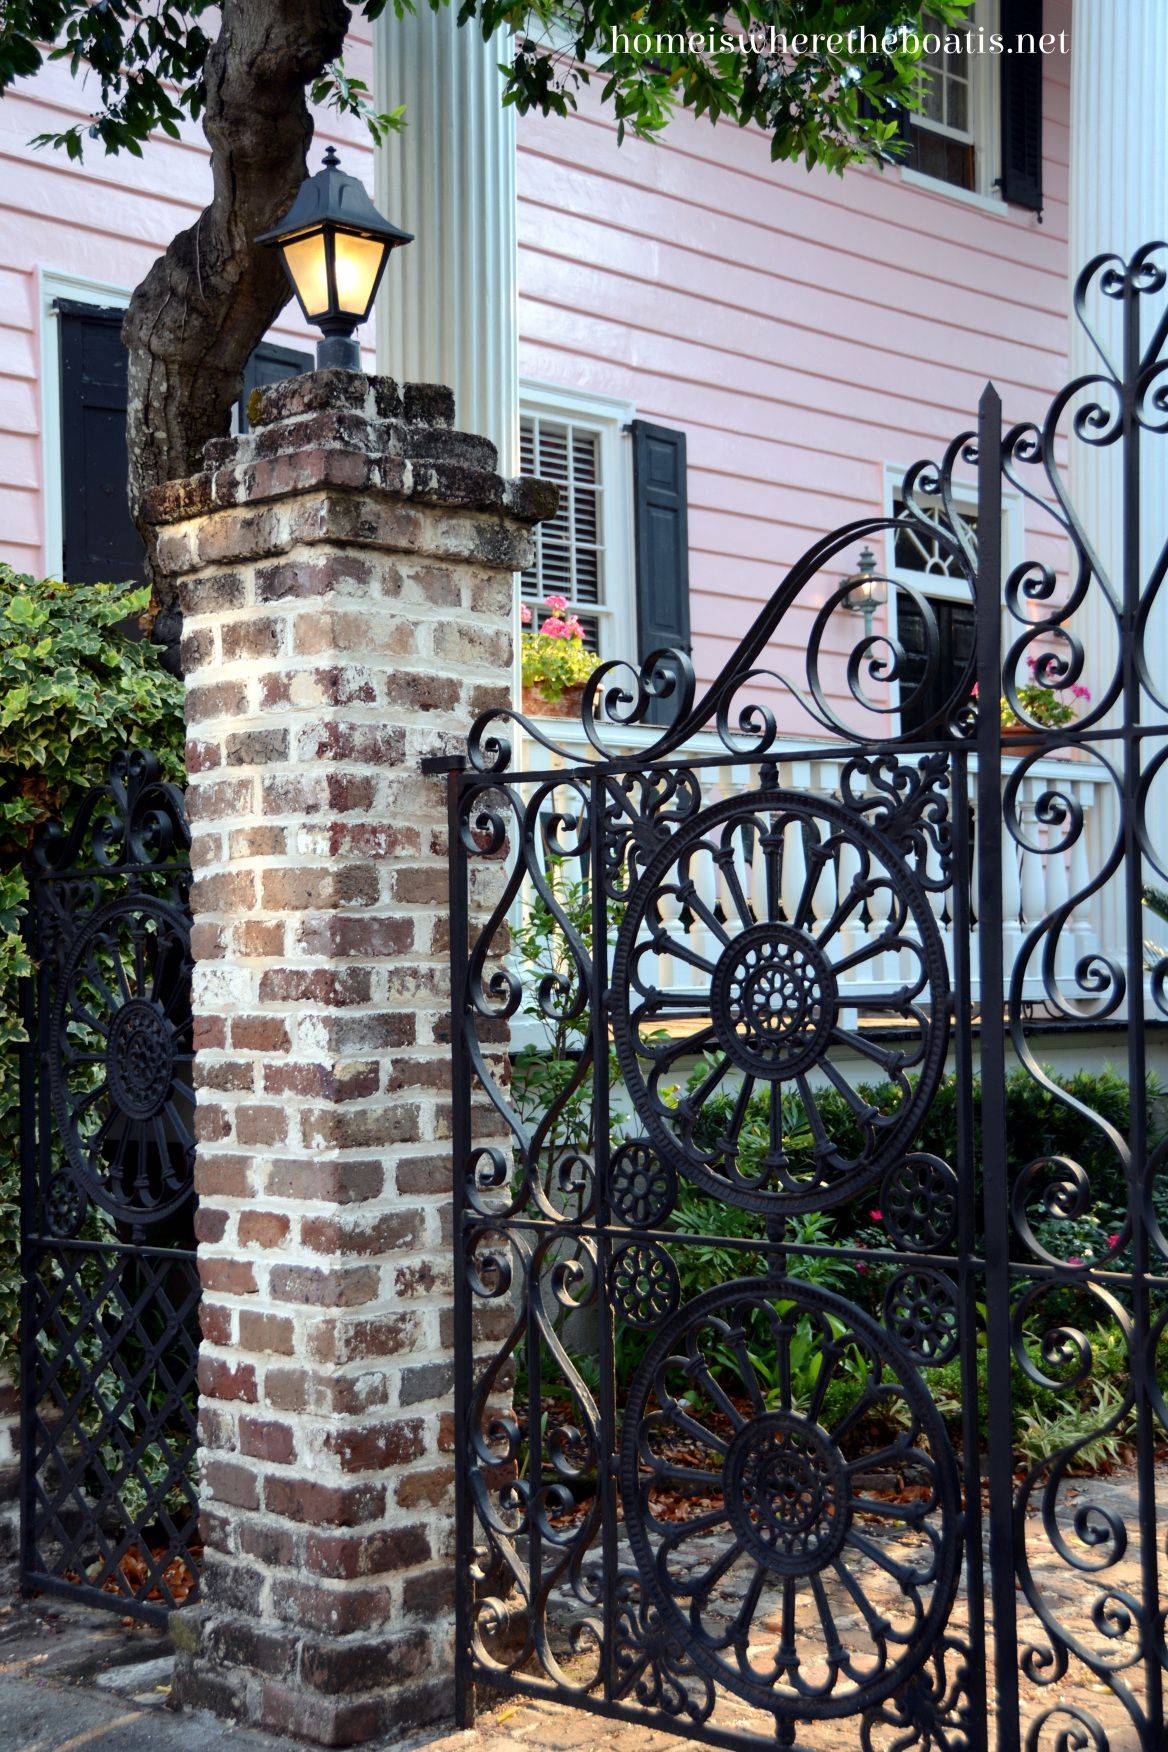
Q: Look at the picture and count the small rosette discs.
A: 5